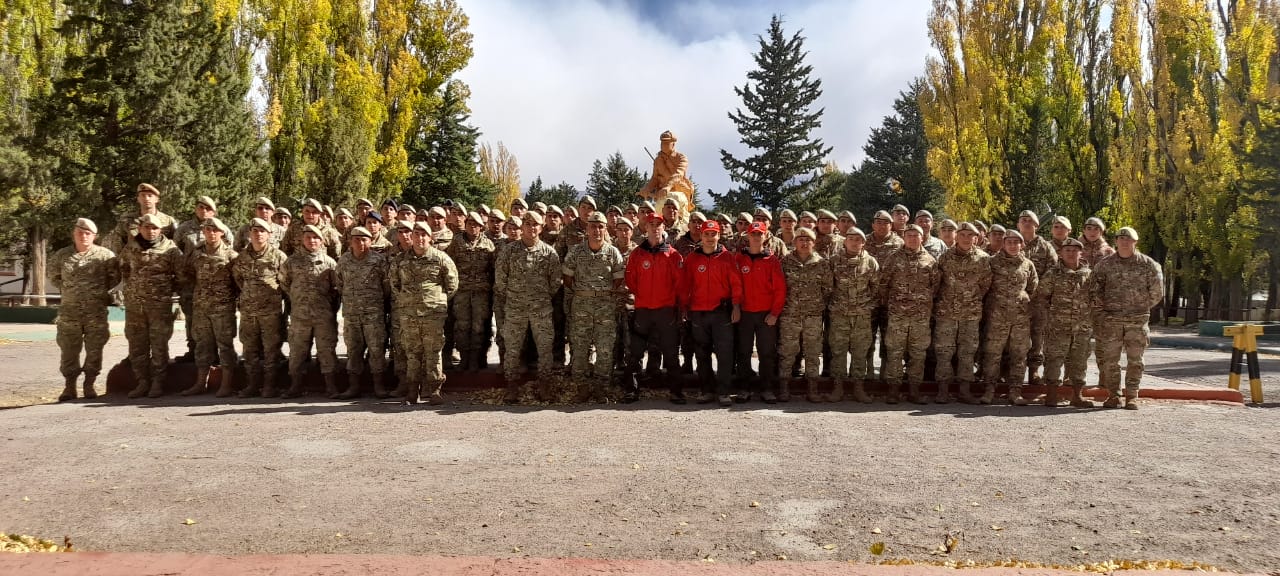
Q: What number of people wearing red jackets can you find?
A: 3